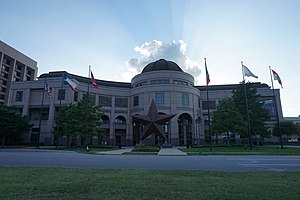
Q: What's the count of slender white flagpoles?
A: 6